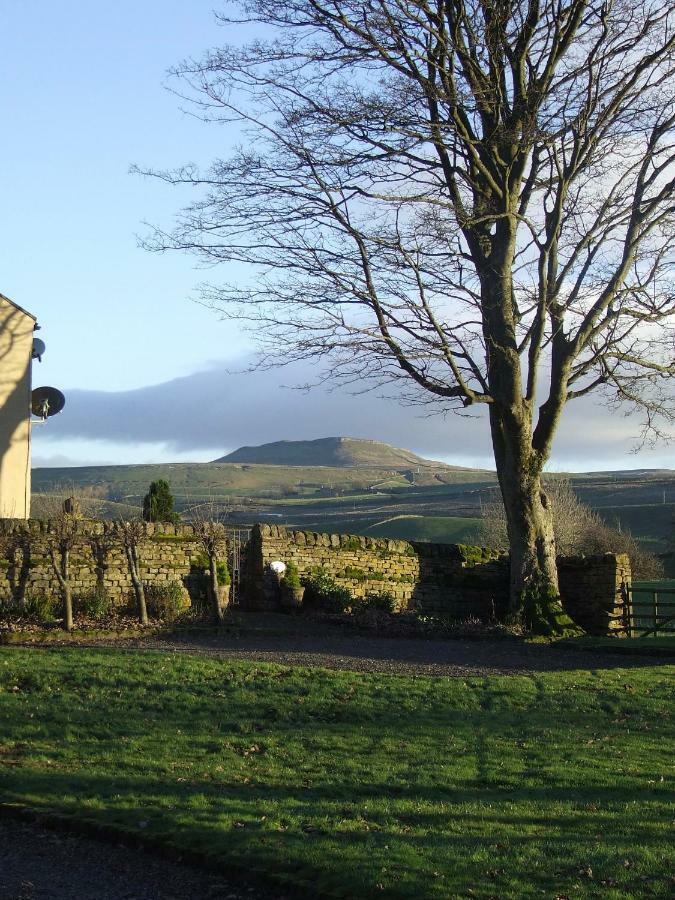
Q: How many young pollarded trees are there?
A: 3